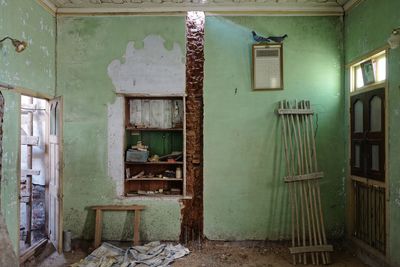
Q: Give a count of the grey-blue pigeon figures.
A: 2